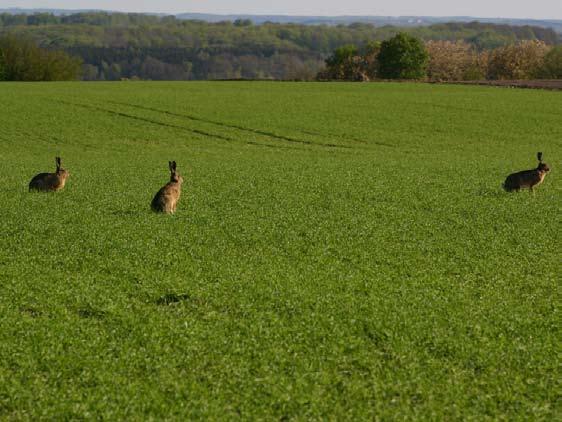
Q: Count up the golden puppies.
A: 0